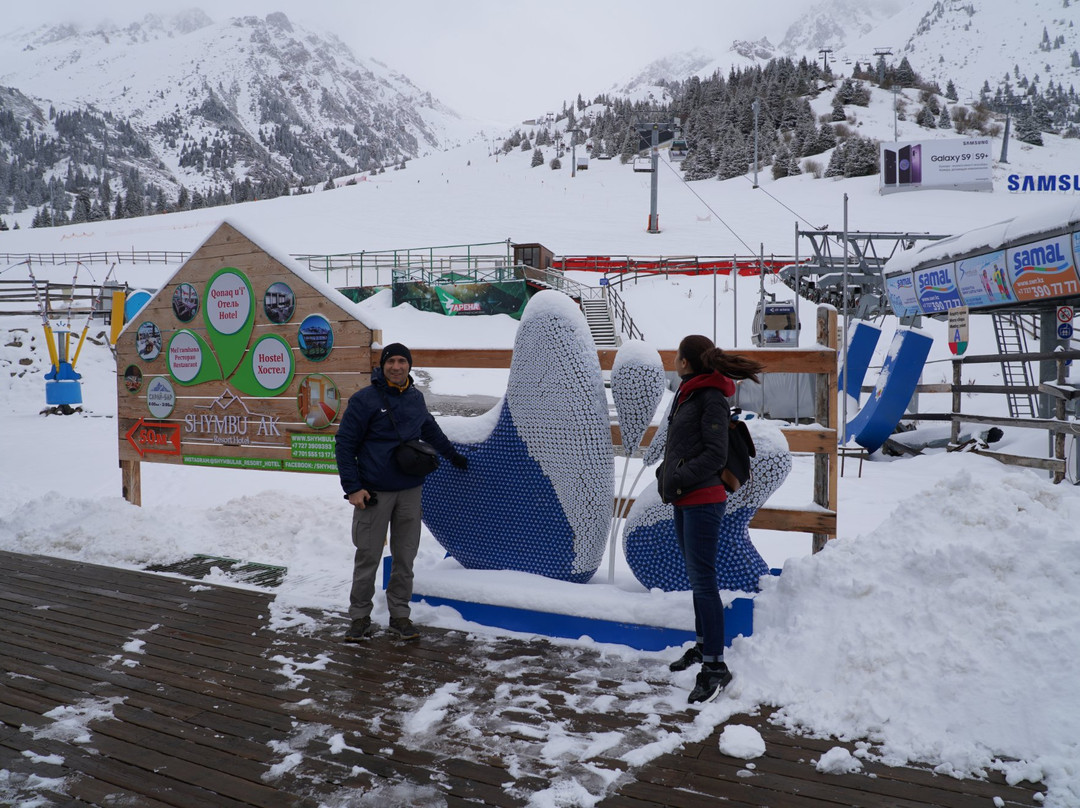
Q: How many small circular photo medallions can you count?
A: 6